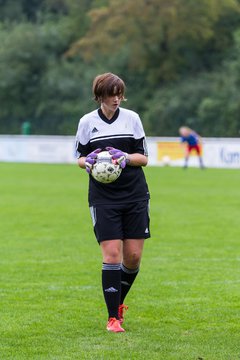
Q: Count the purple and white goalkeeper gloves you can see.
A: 2